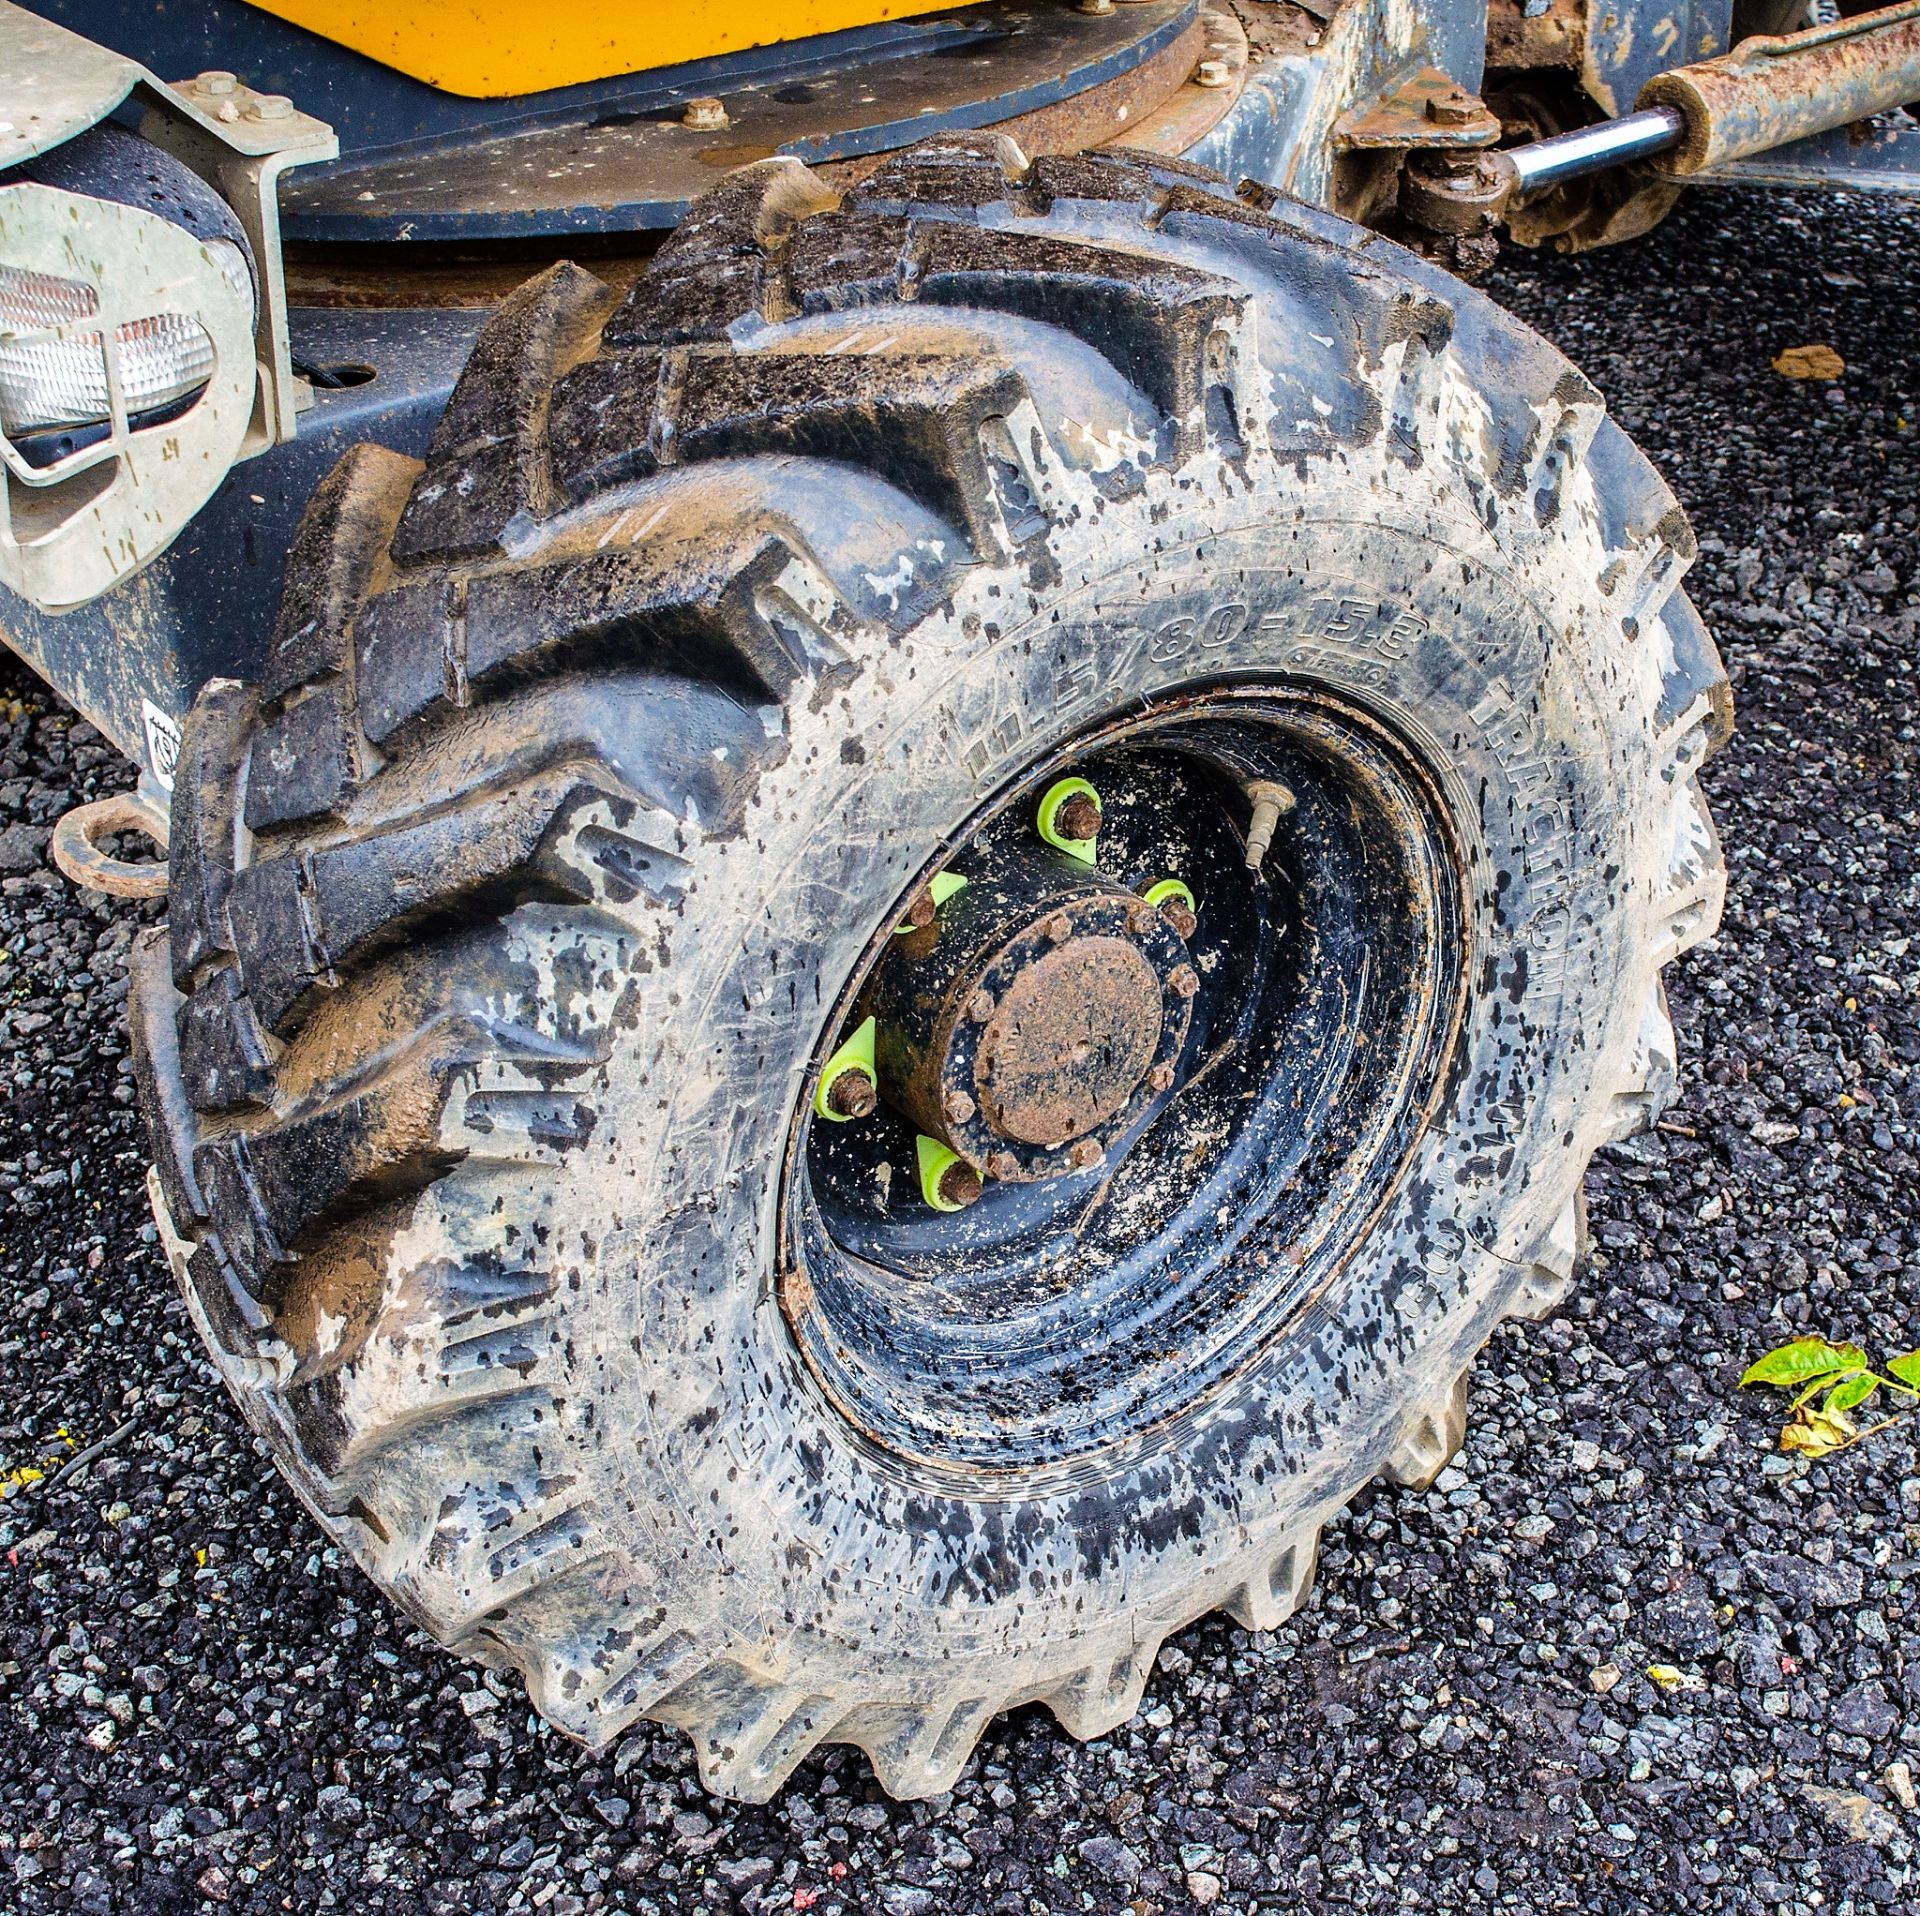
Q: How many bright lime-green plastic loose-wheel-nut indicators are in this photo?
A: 5